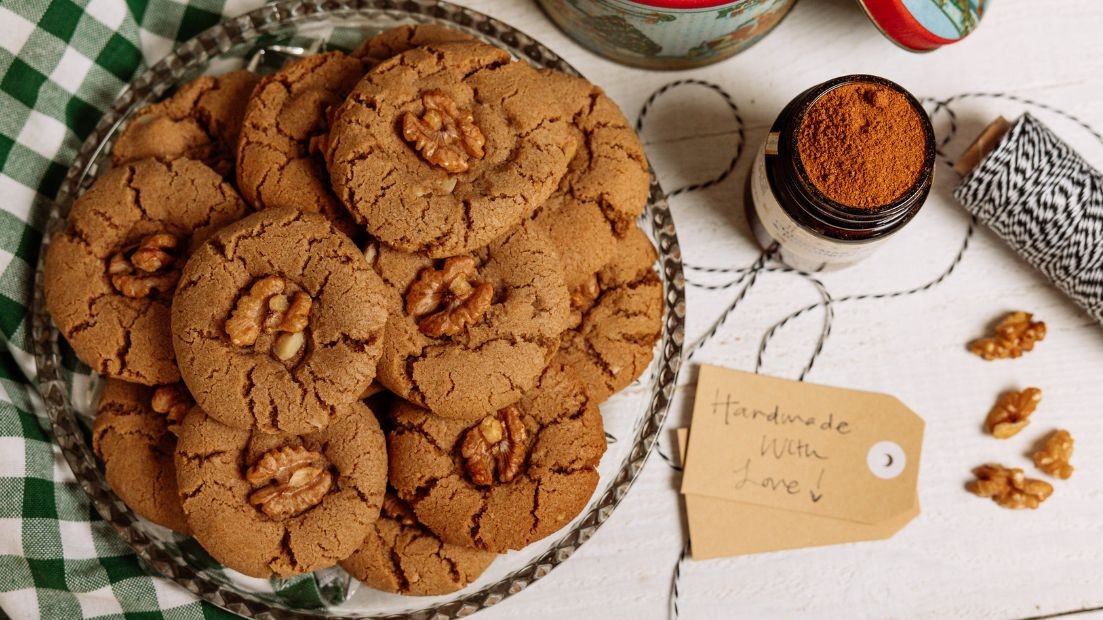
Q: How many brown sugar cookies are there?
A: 13